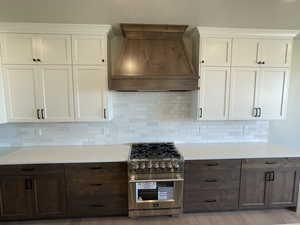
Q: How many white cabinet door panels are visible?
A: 12